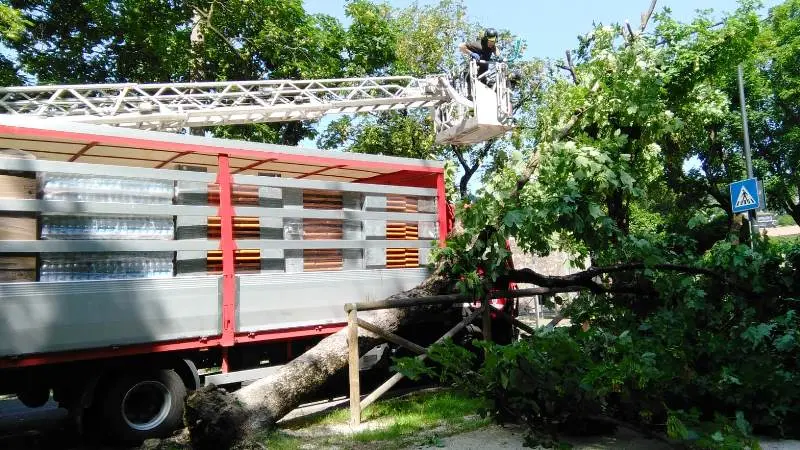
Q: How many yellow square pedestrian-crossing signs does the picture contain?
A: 0